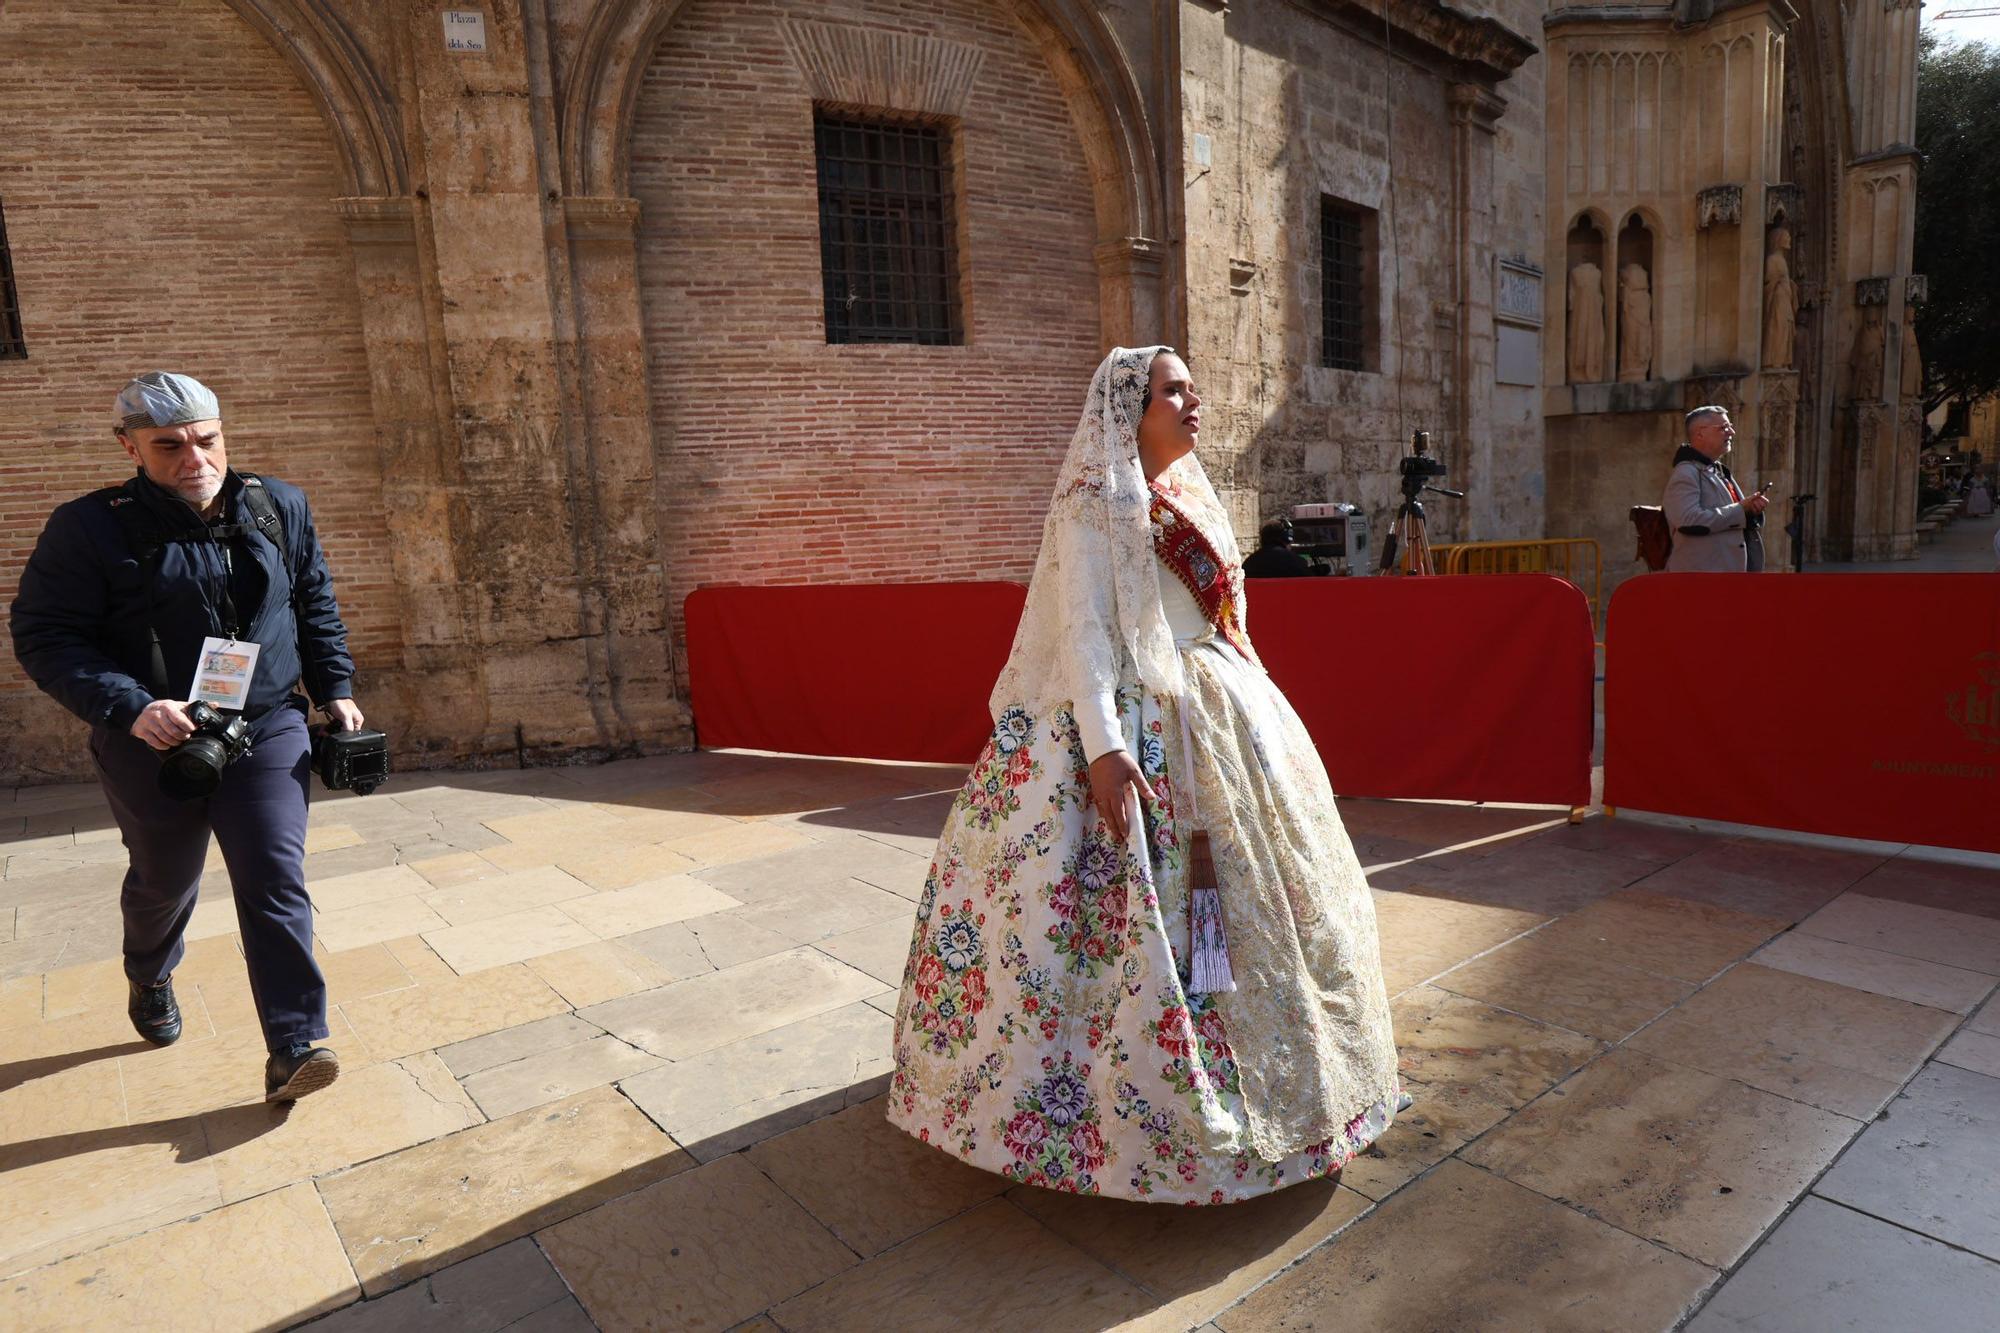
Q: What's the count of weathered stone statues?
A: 5